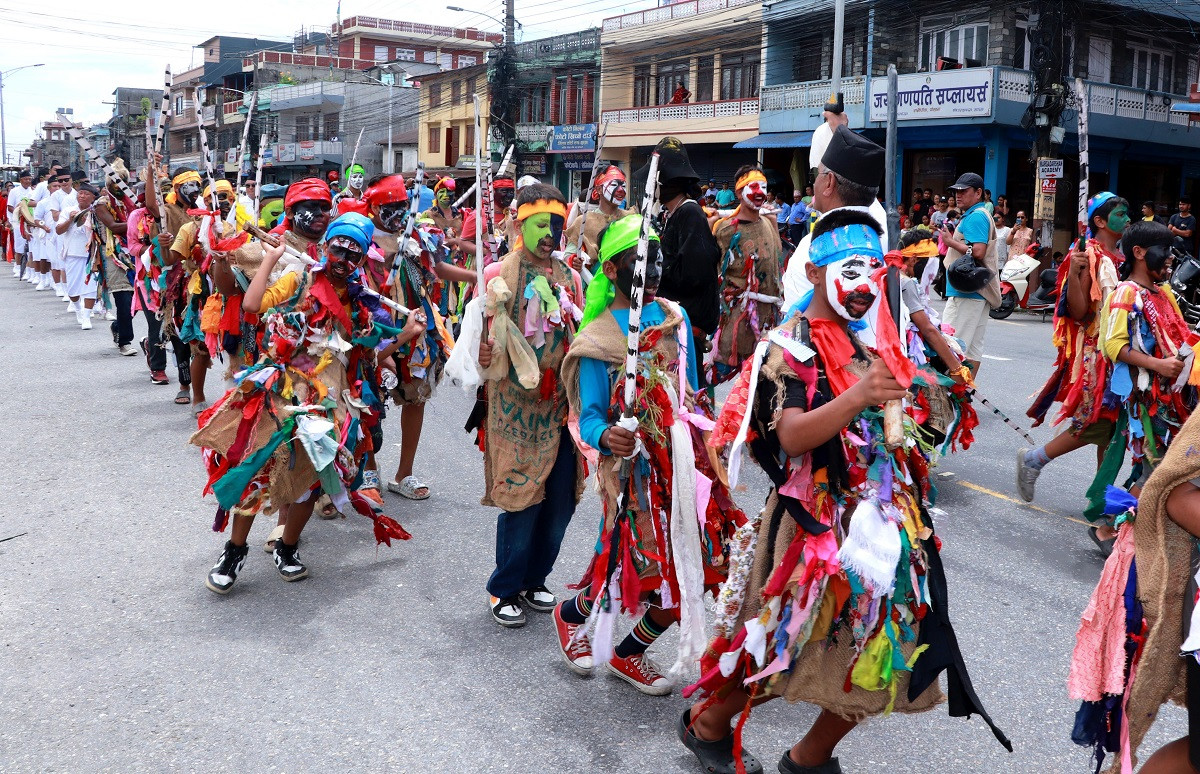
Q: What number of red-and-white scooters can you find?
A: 1